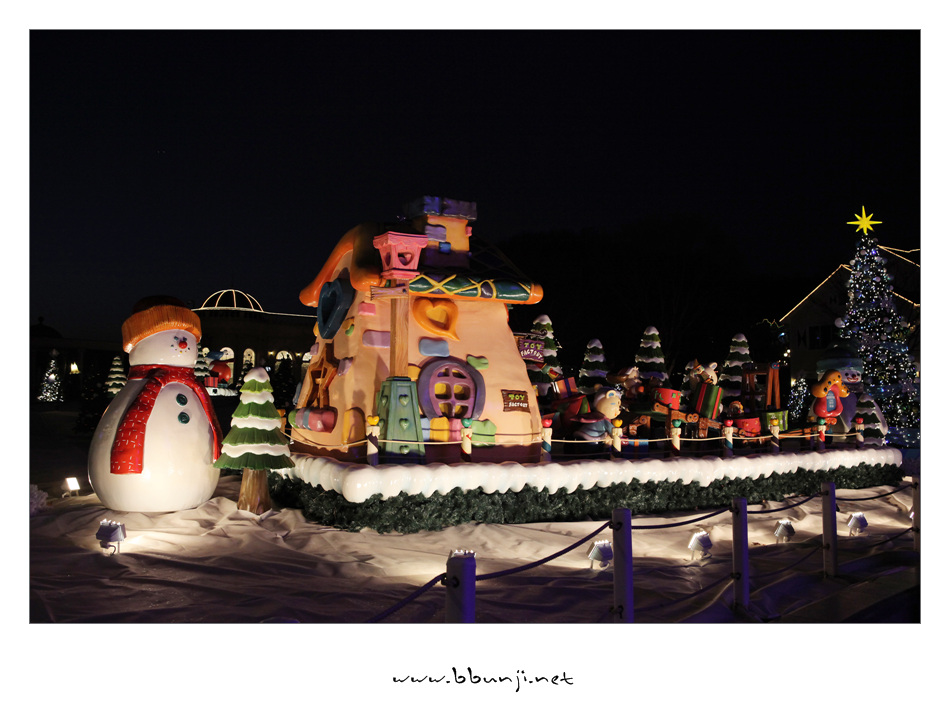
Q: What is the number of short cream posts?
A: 9